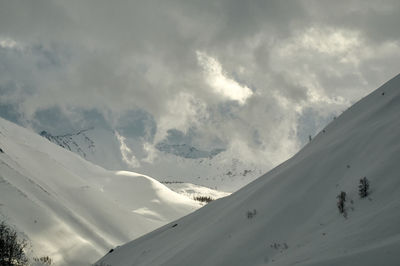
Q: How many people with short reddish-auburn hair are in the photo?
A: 0